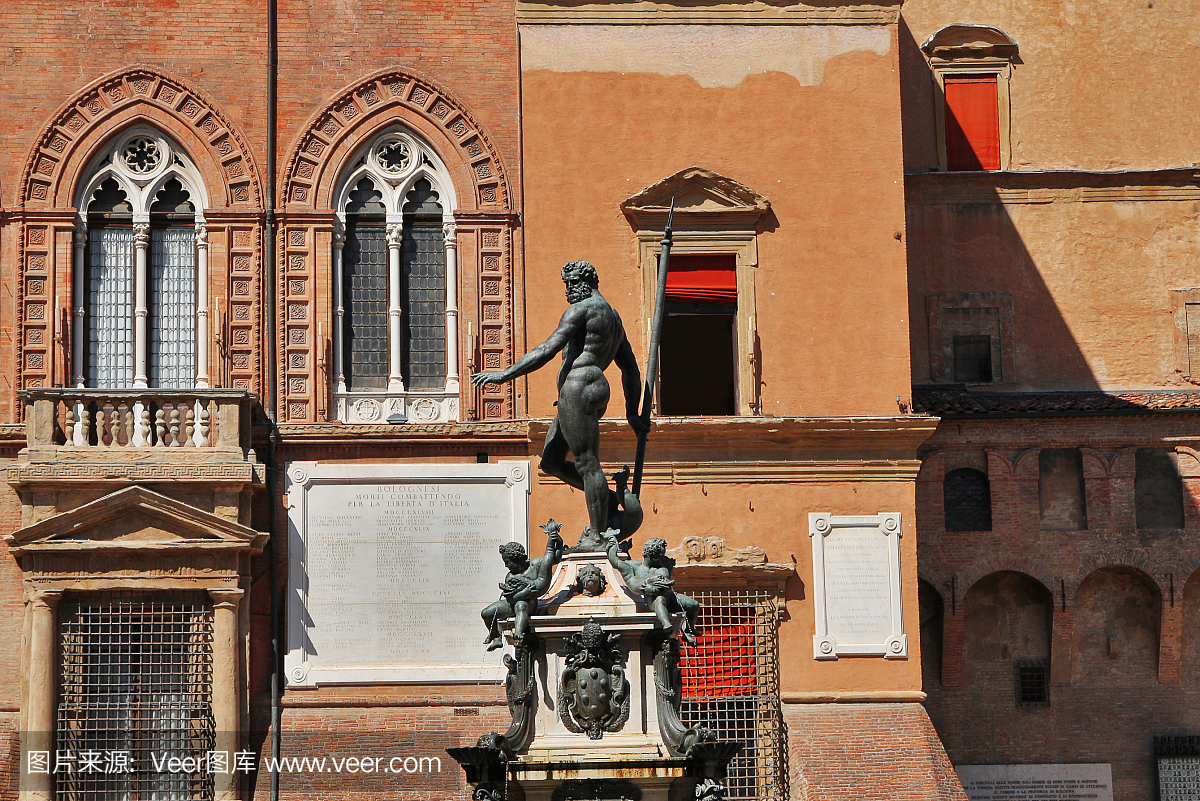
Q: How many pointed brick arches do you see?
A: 2